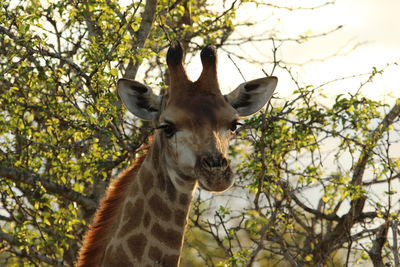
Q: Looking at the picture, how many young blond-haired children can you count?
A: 0